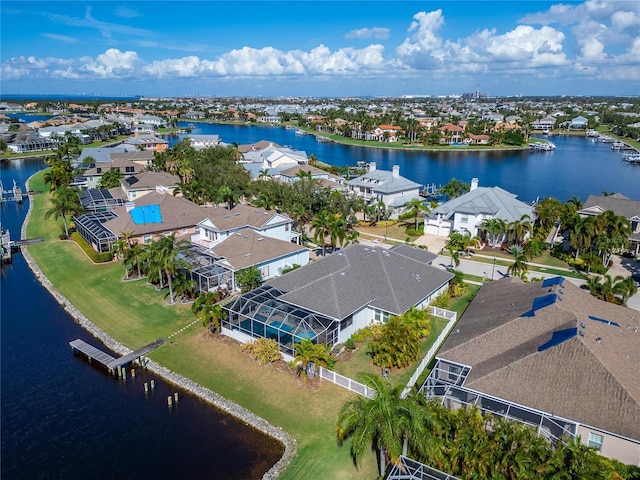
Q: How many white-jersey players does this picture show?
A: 0